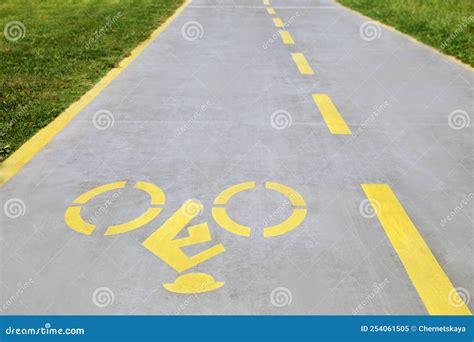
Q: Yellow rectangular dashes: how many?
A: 7